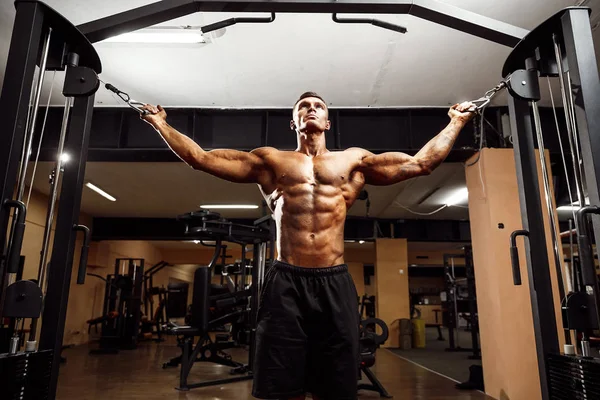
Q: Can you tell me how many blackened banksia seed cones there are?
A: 0